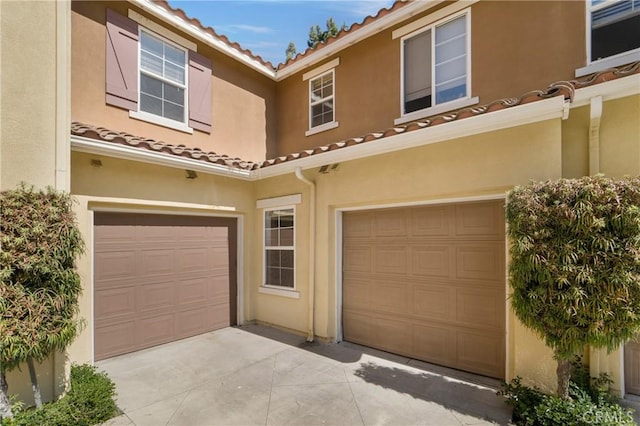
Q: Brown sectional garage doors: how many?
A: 2